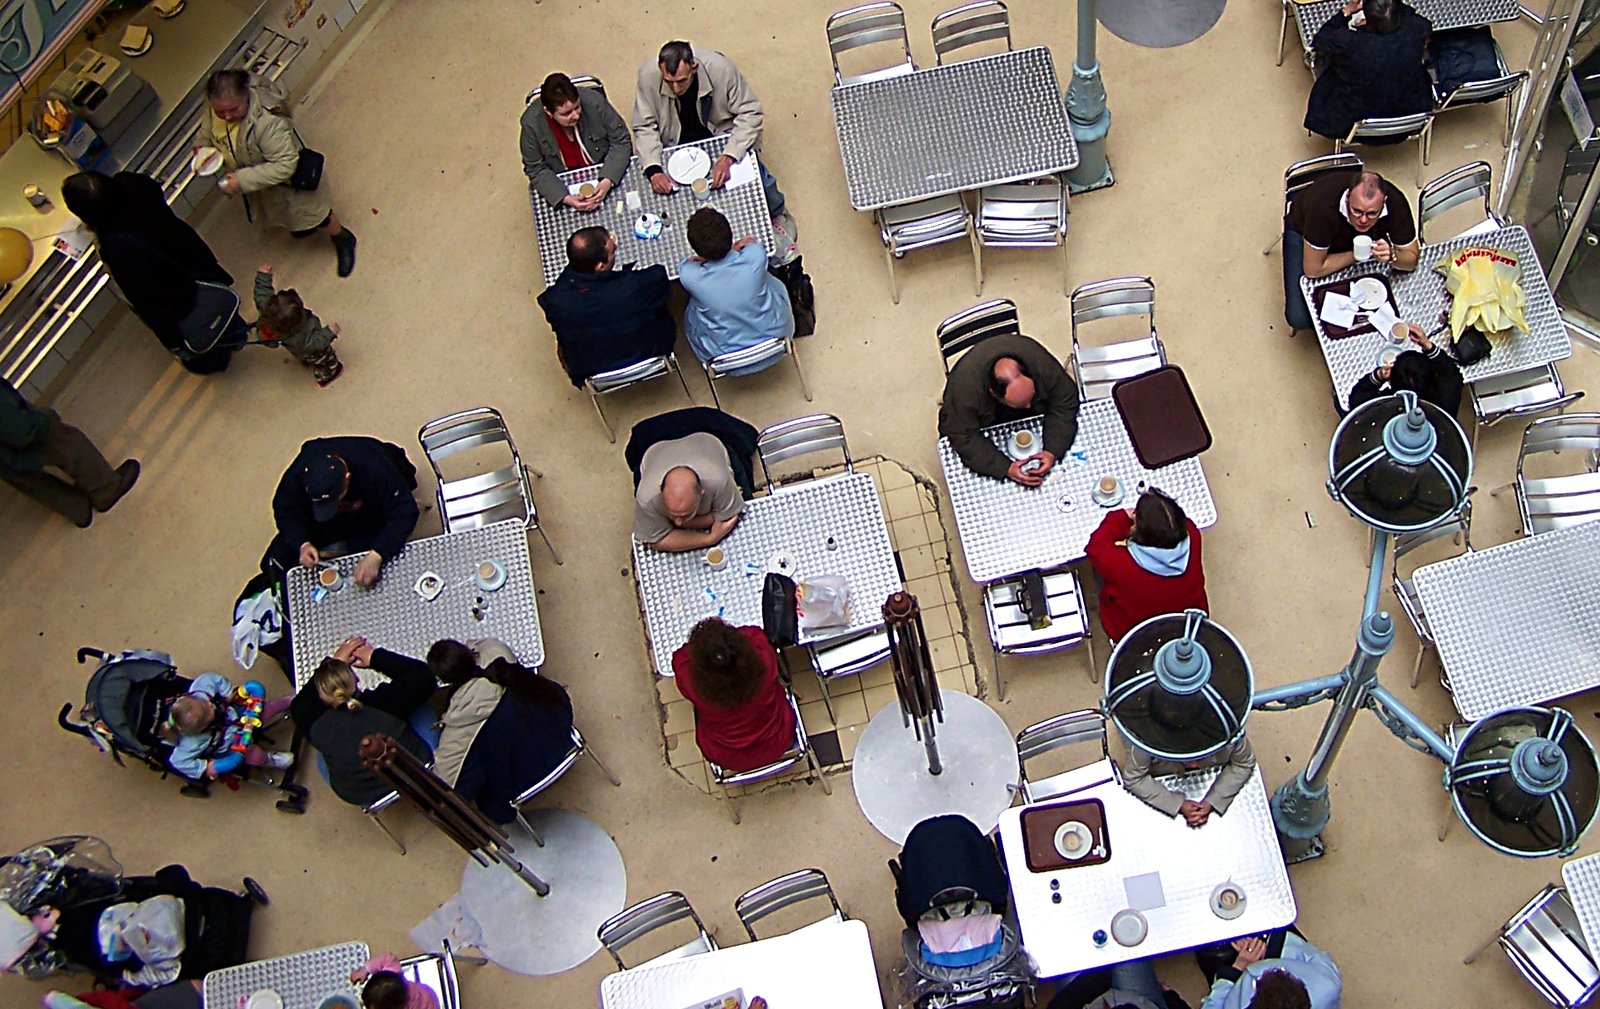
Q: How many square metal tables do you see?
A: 12